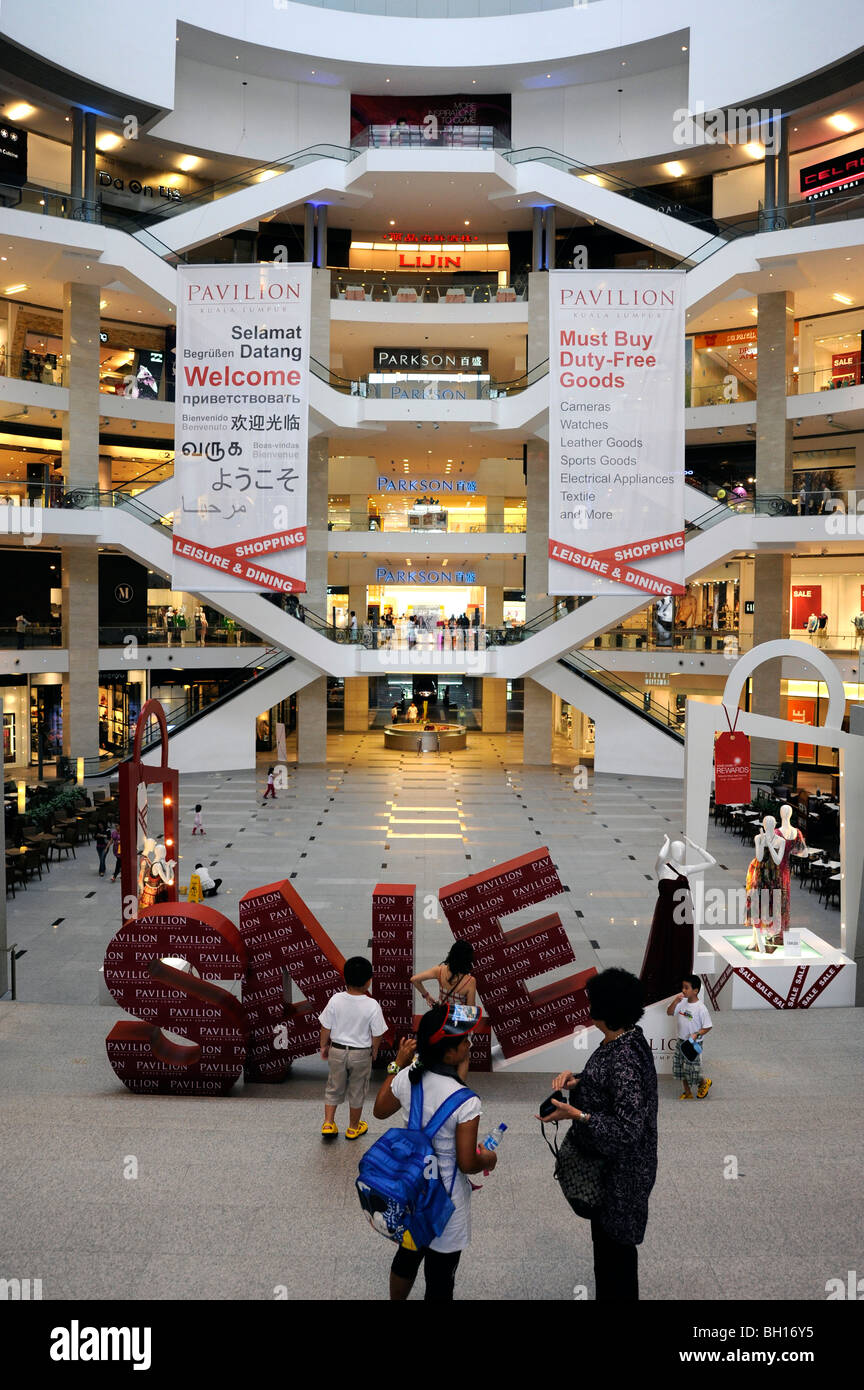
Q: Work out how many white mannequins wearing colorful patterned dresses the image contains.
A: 2